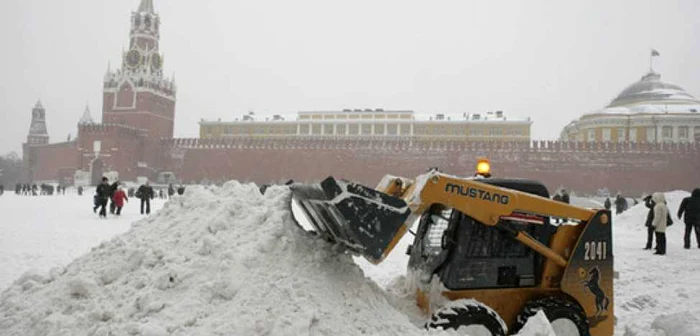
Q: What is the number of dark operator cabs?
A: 1